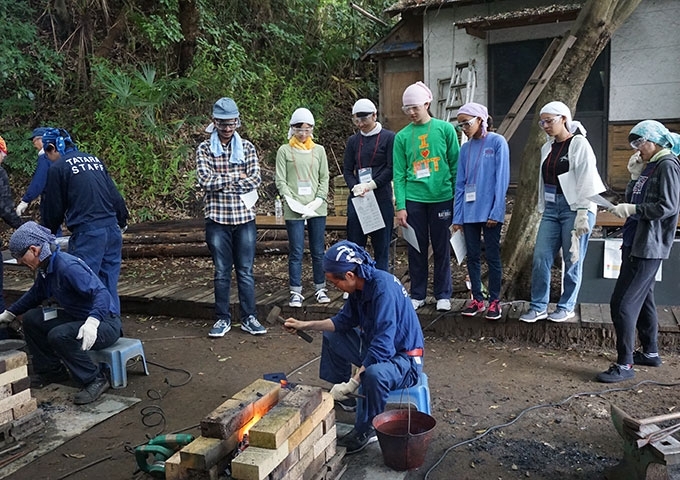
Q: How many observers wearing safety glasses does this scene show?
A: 7